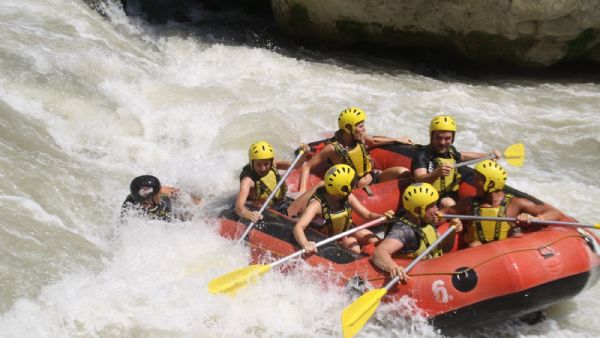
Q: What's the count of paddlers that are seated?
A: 6